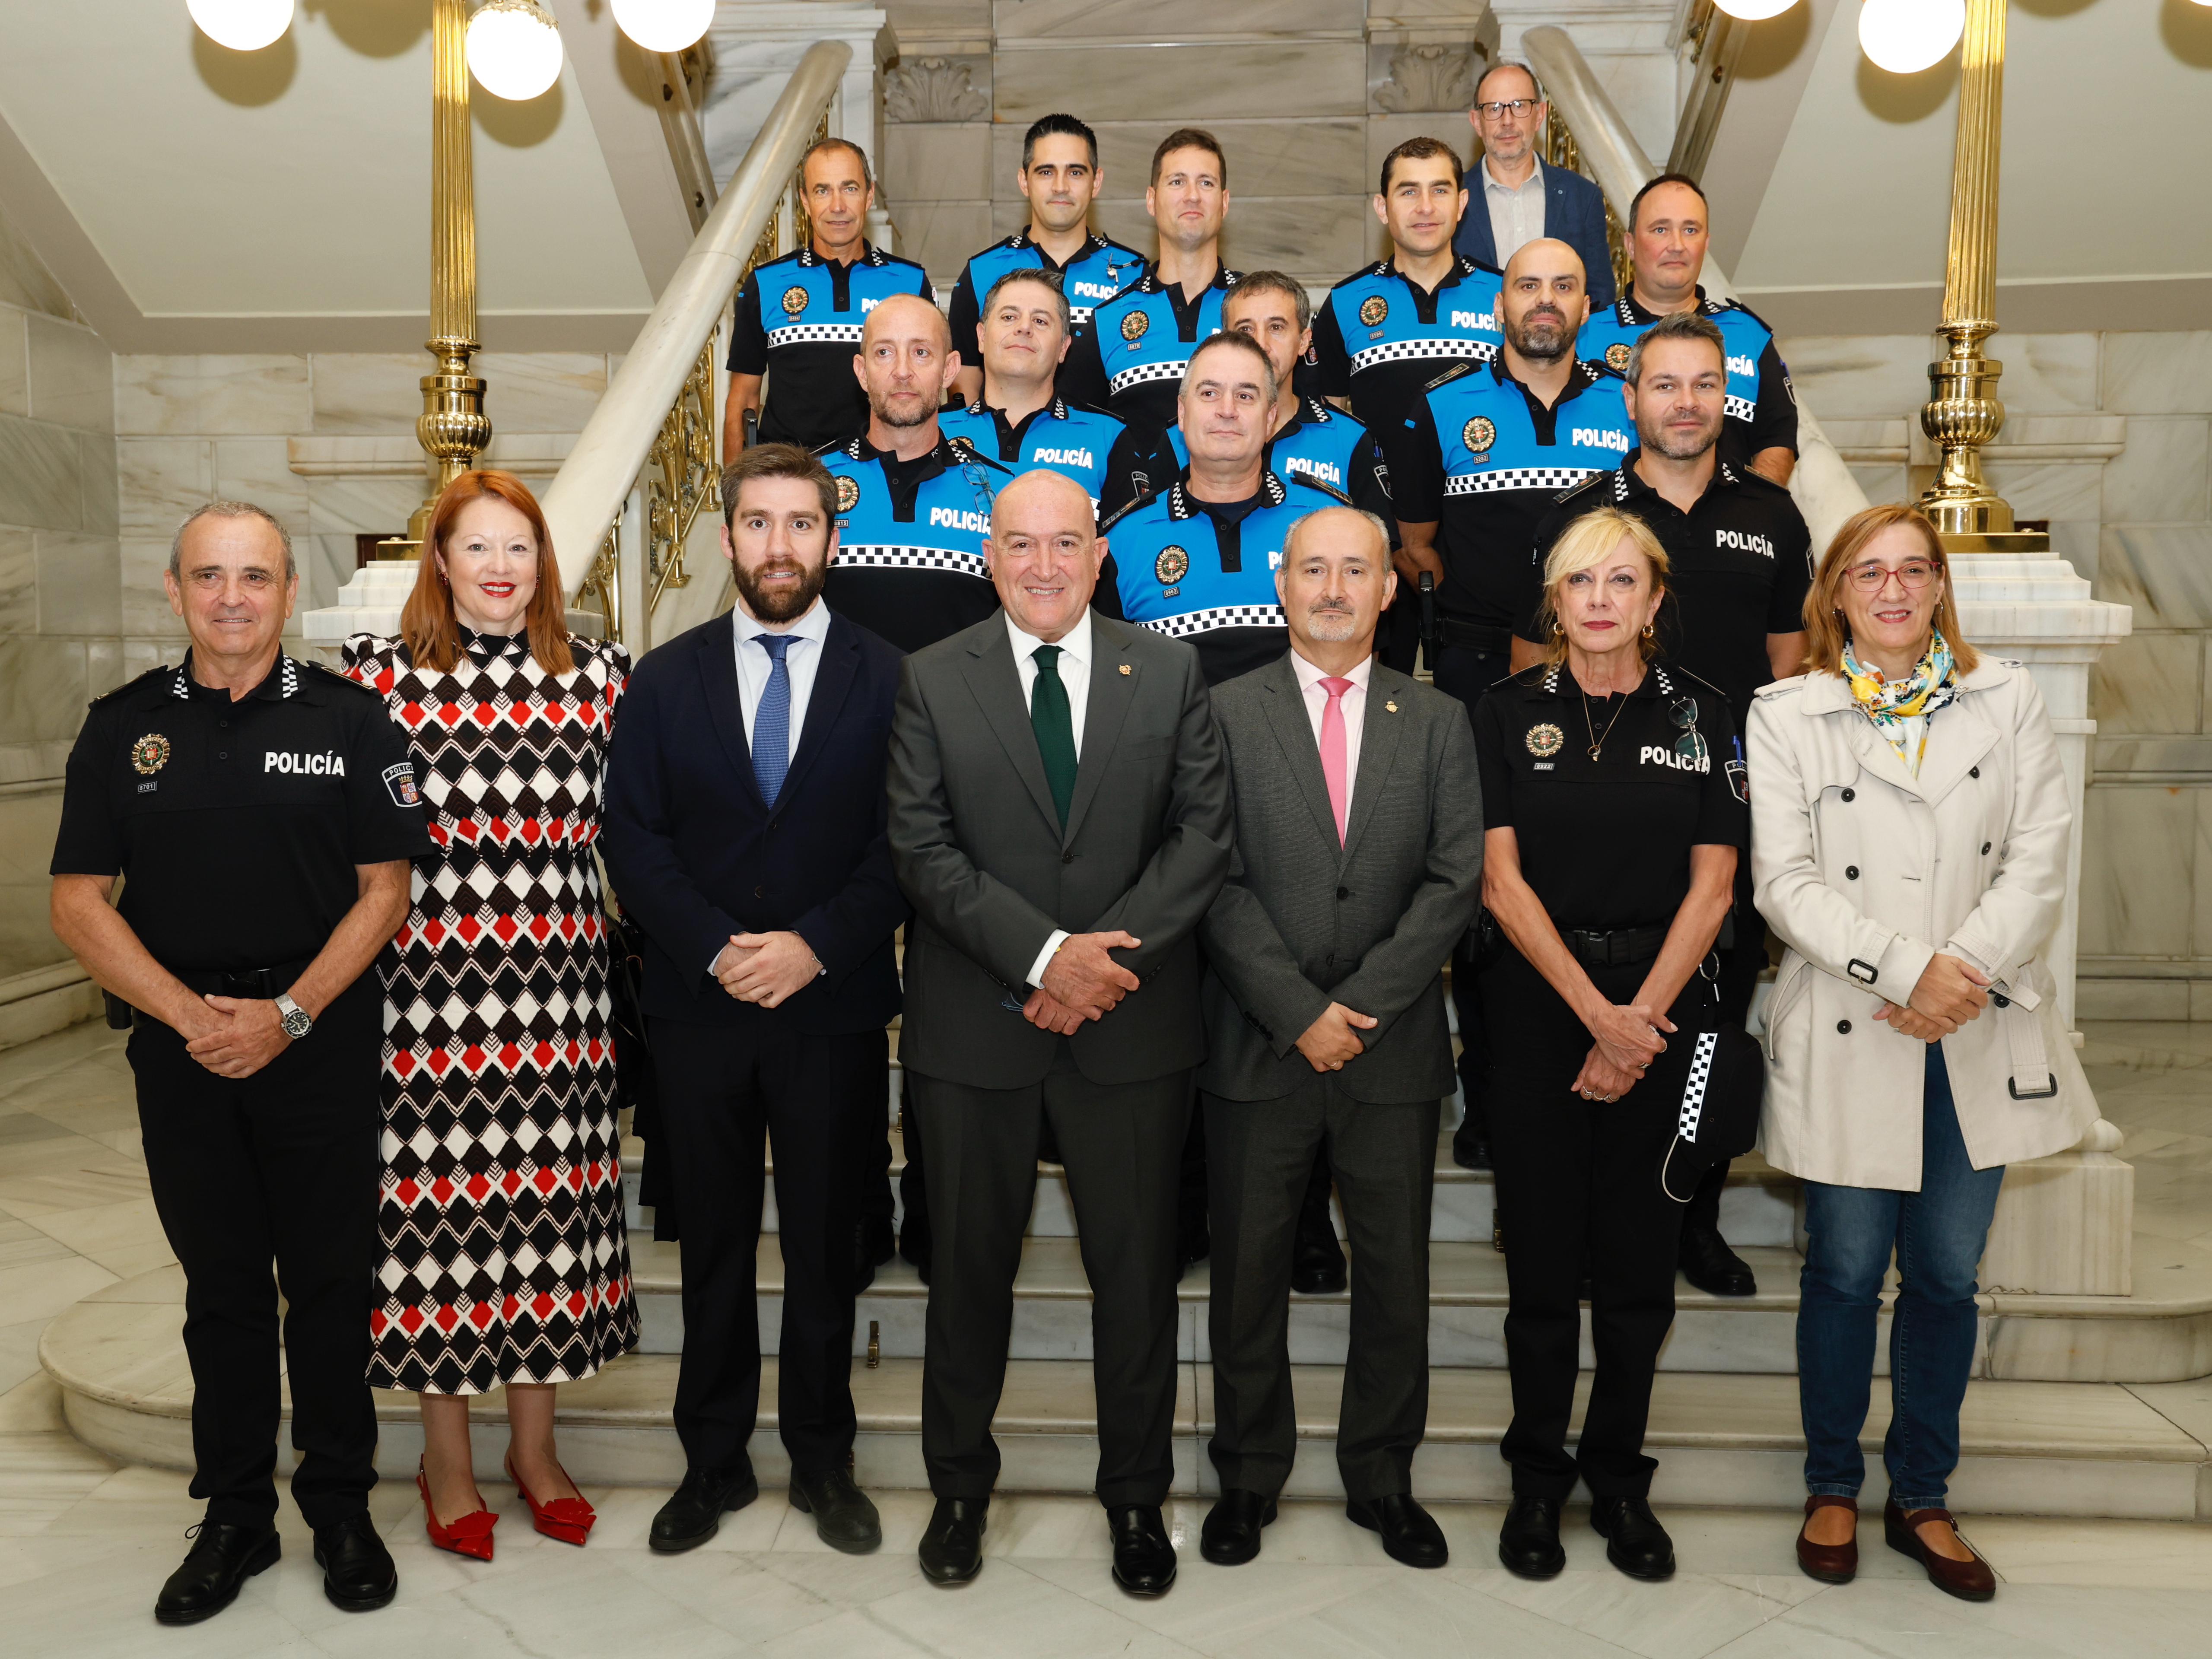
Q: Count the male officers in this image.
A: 12